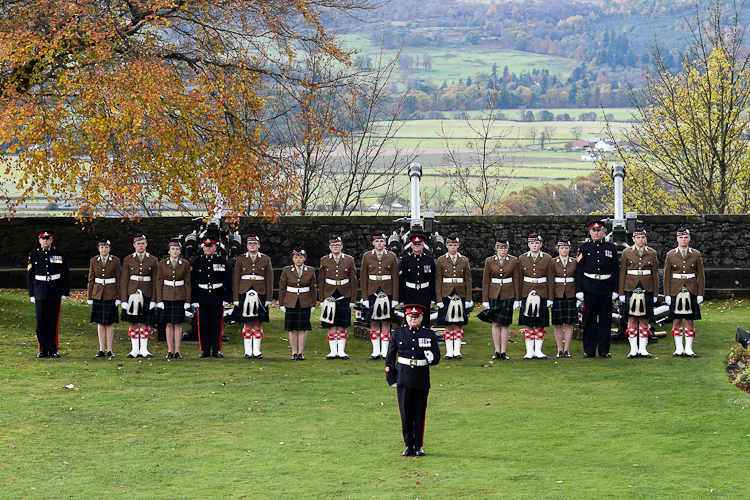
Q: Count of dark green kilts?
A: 13